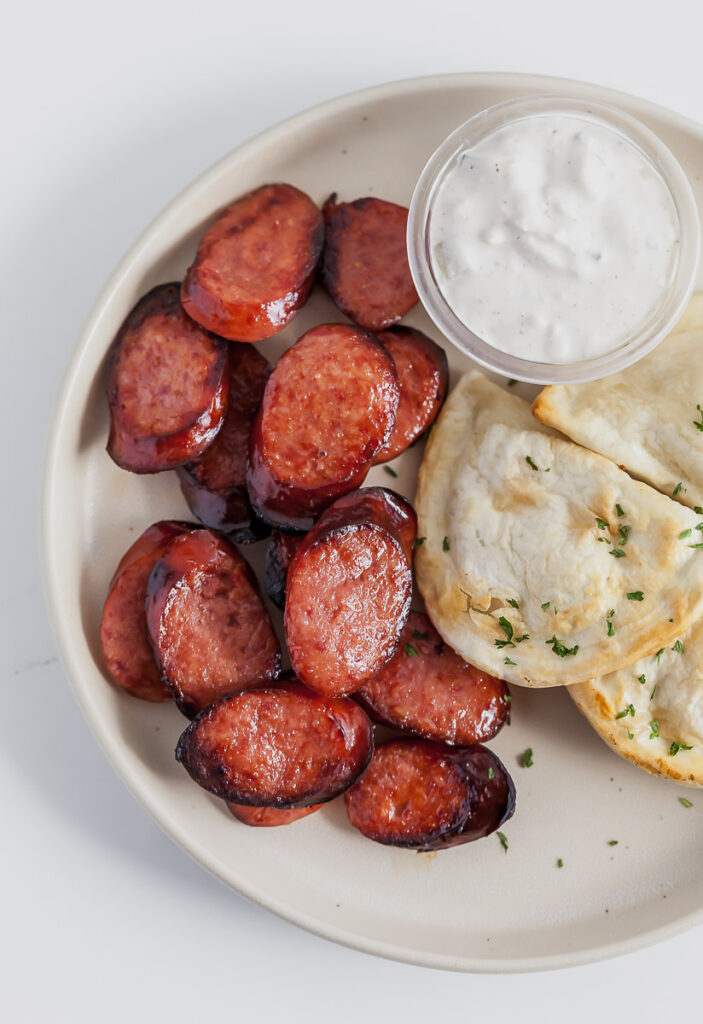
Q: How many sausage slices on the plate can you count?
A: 14